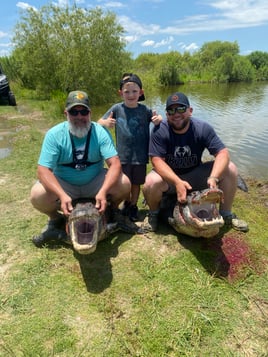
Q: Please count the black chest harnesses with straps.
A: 1